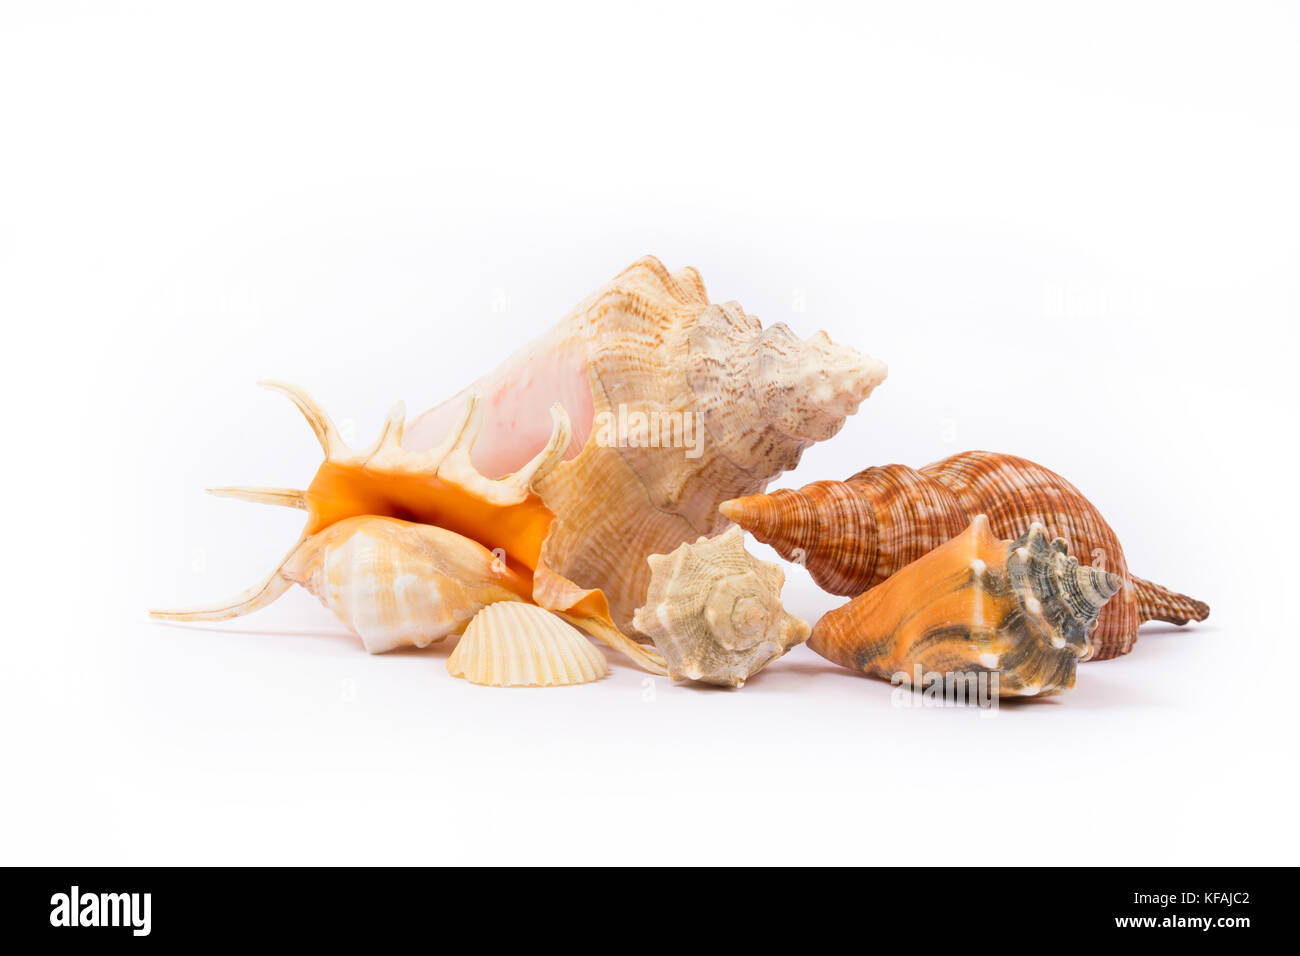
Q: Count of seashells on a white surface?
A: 6